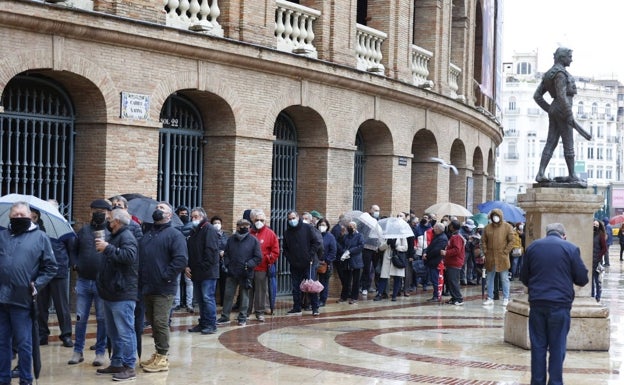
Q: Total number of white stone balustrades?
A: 5